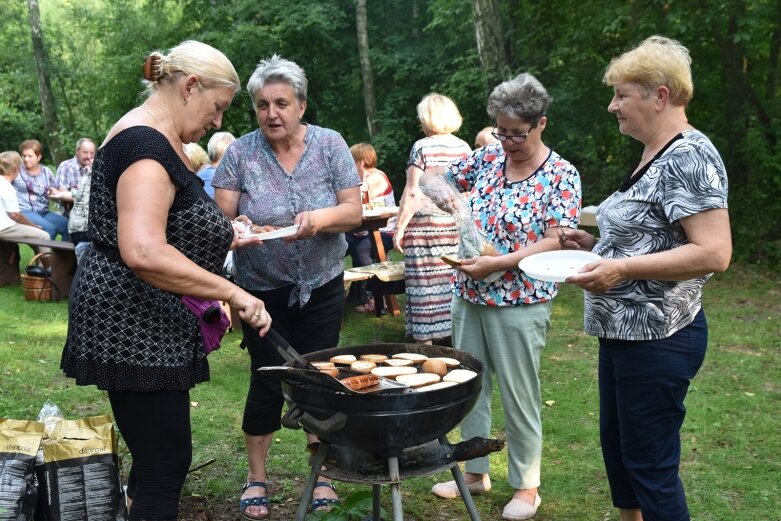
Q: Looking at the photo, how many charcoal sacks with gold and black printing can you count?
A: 2